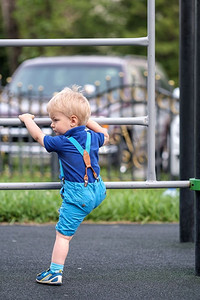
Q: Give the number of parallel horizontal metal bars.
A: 3